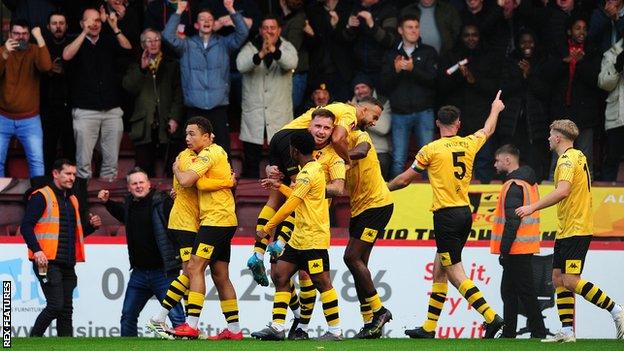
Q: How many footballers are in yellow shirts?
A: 8